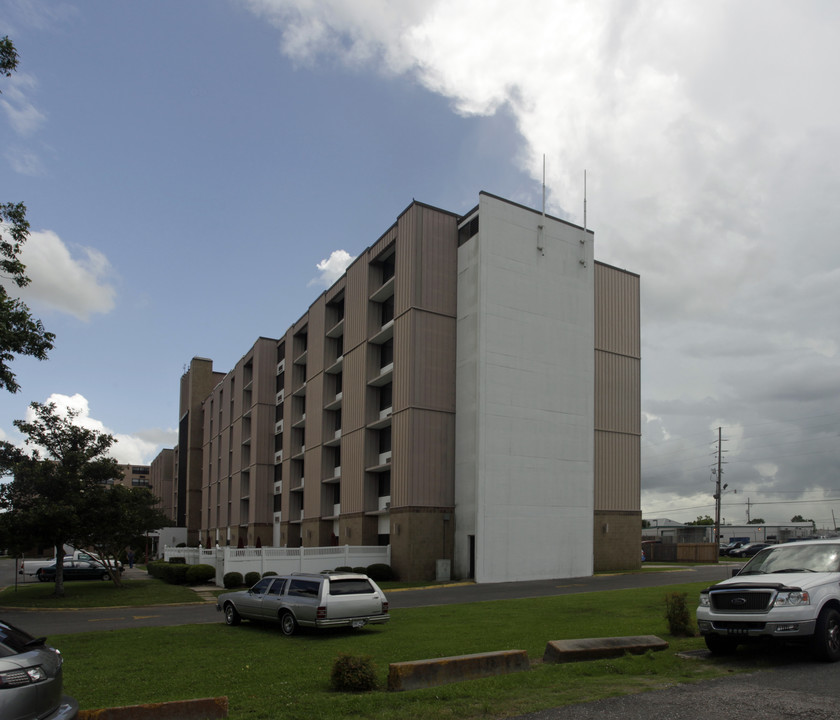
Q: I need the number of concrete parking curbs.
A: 3